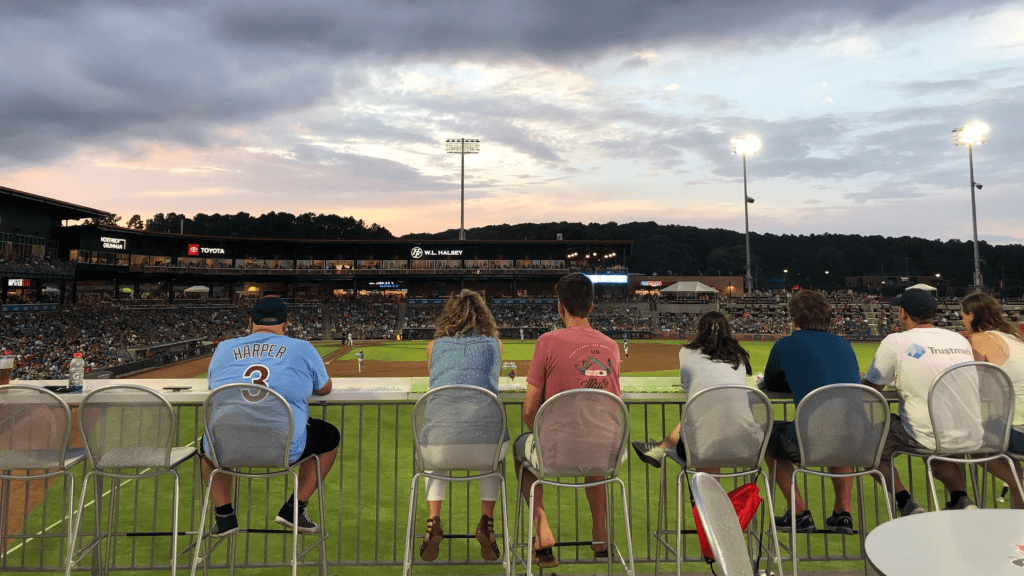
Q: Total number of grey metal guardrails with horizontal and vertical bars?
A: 1